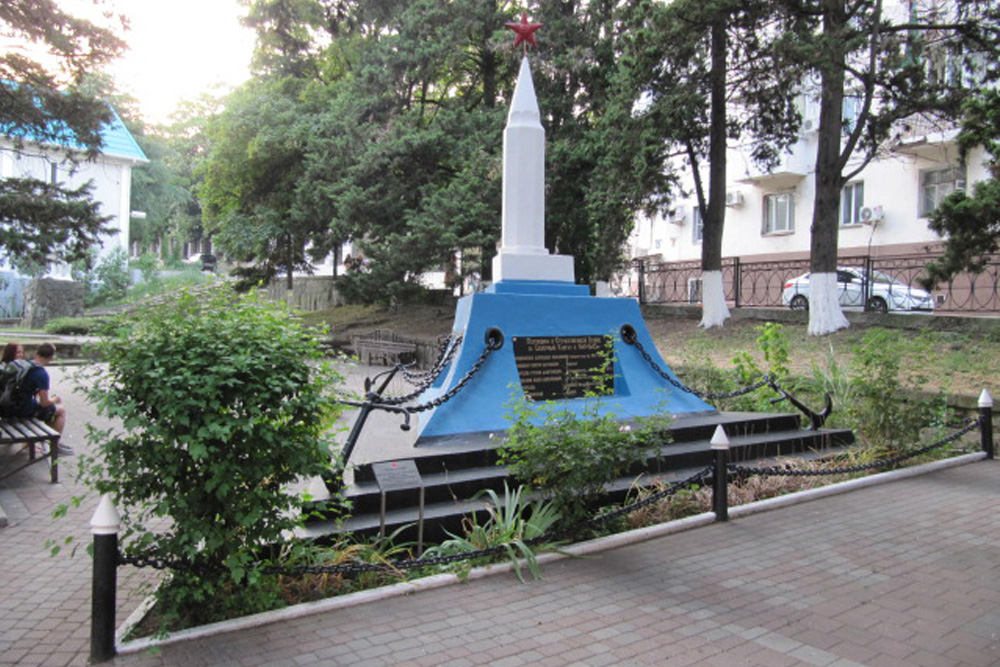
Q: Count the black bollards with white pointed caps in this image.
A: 3